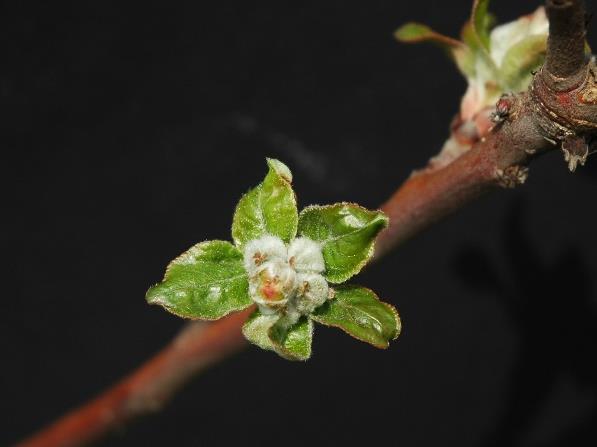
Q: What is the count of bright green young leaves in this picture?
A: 5